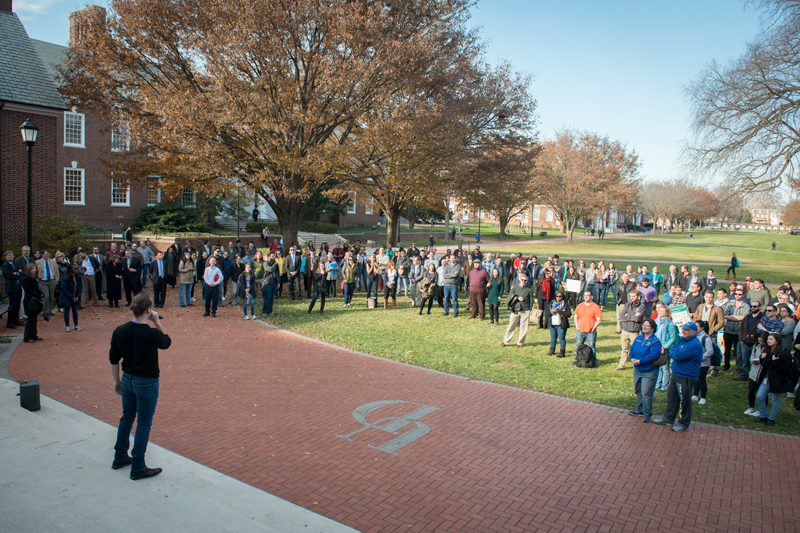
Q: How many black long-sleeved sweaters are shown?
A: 1